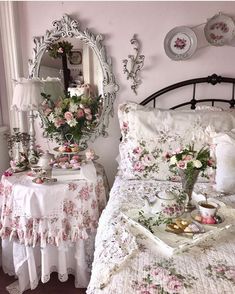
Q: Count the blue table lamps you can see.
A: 0